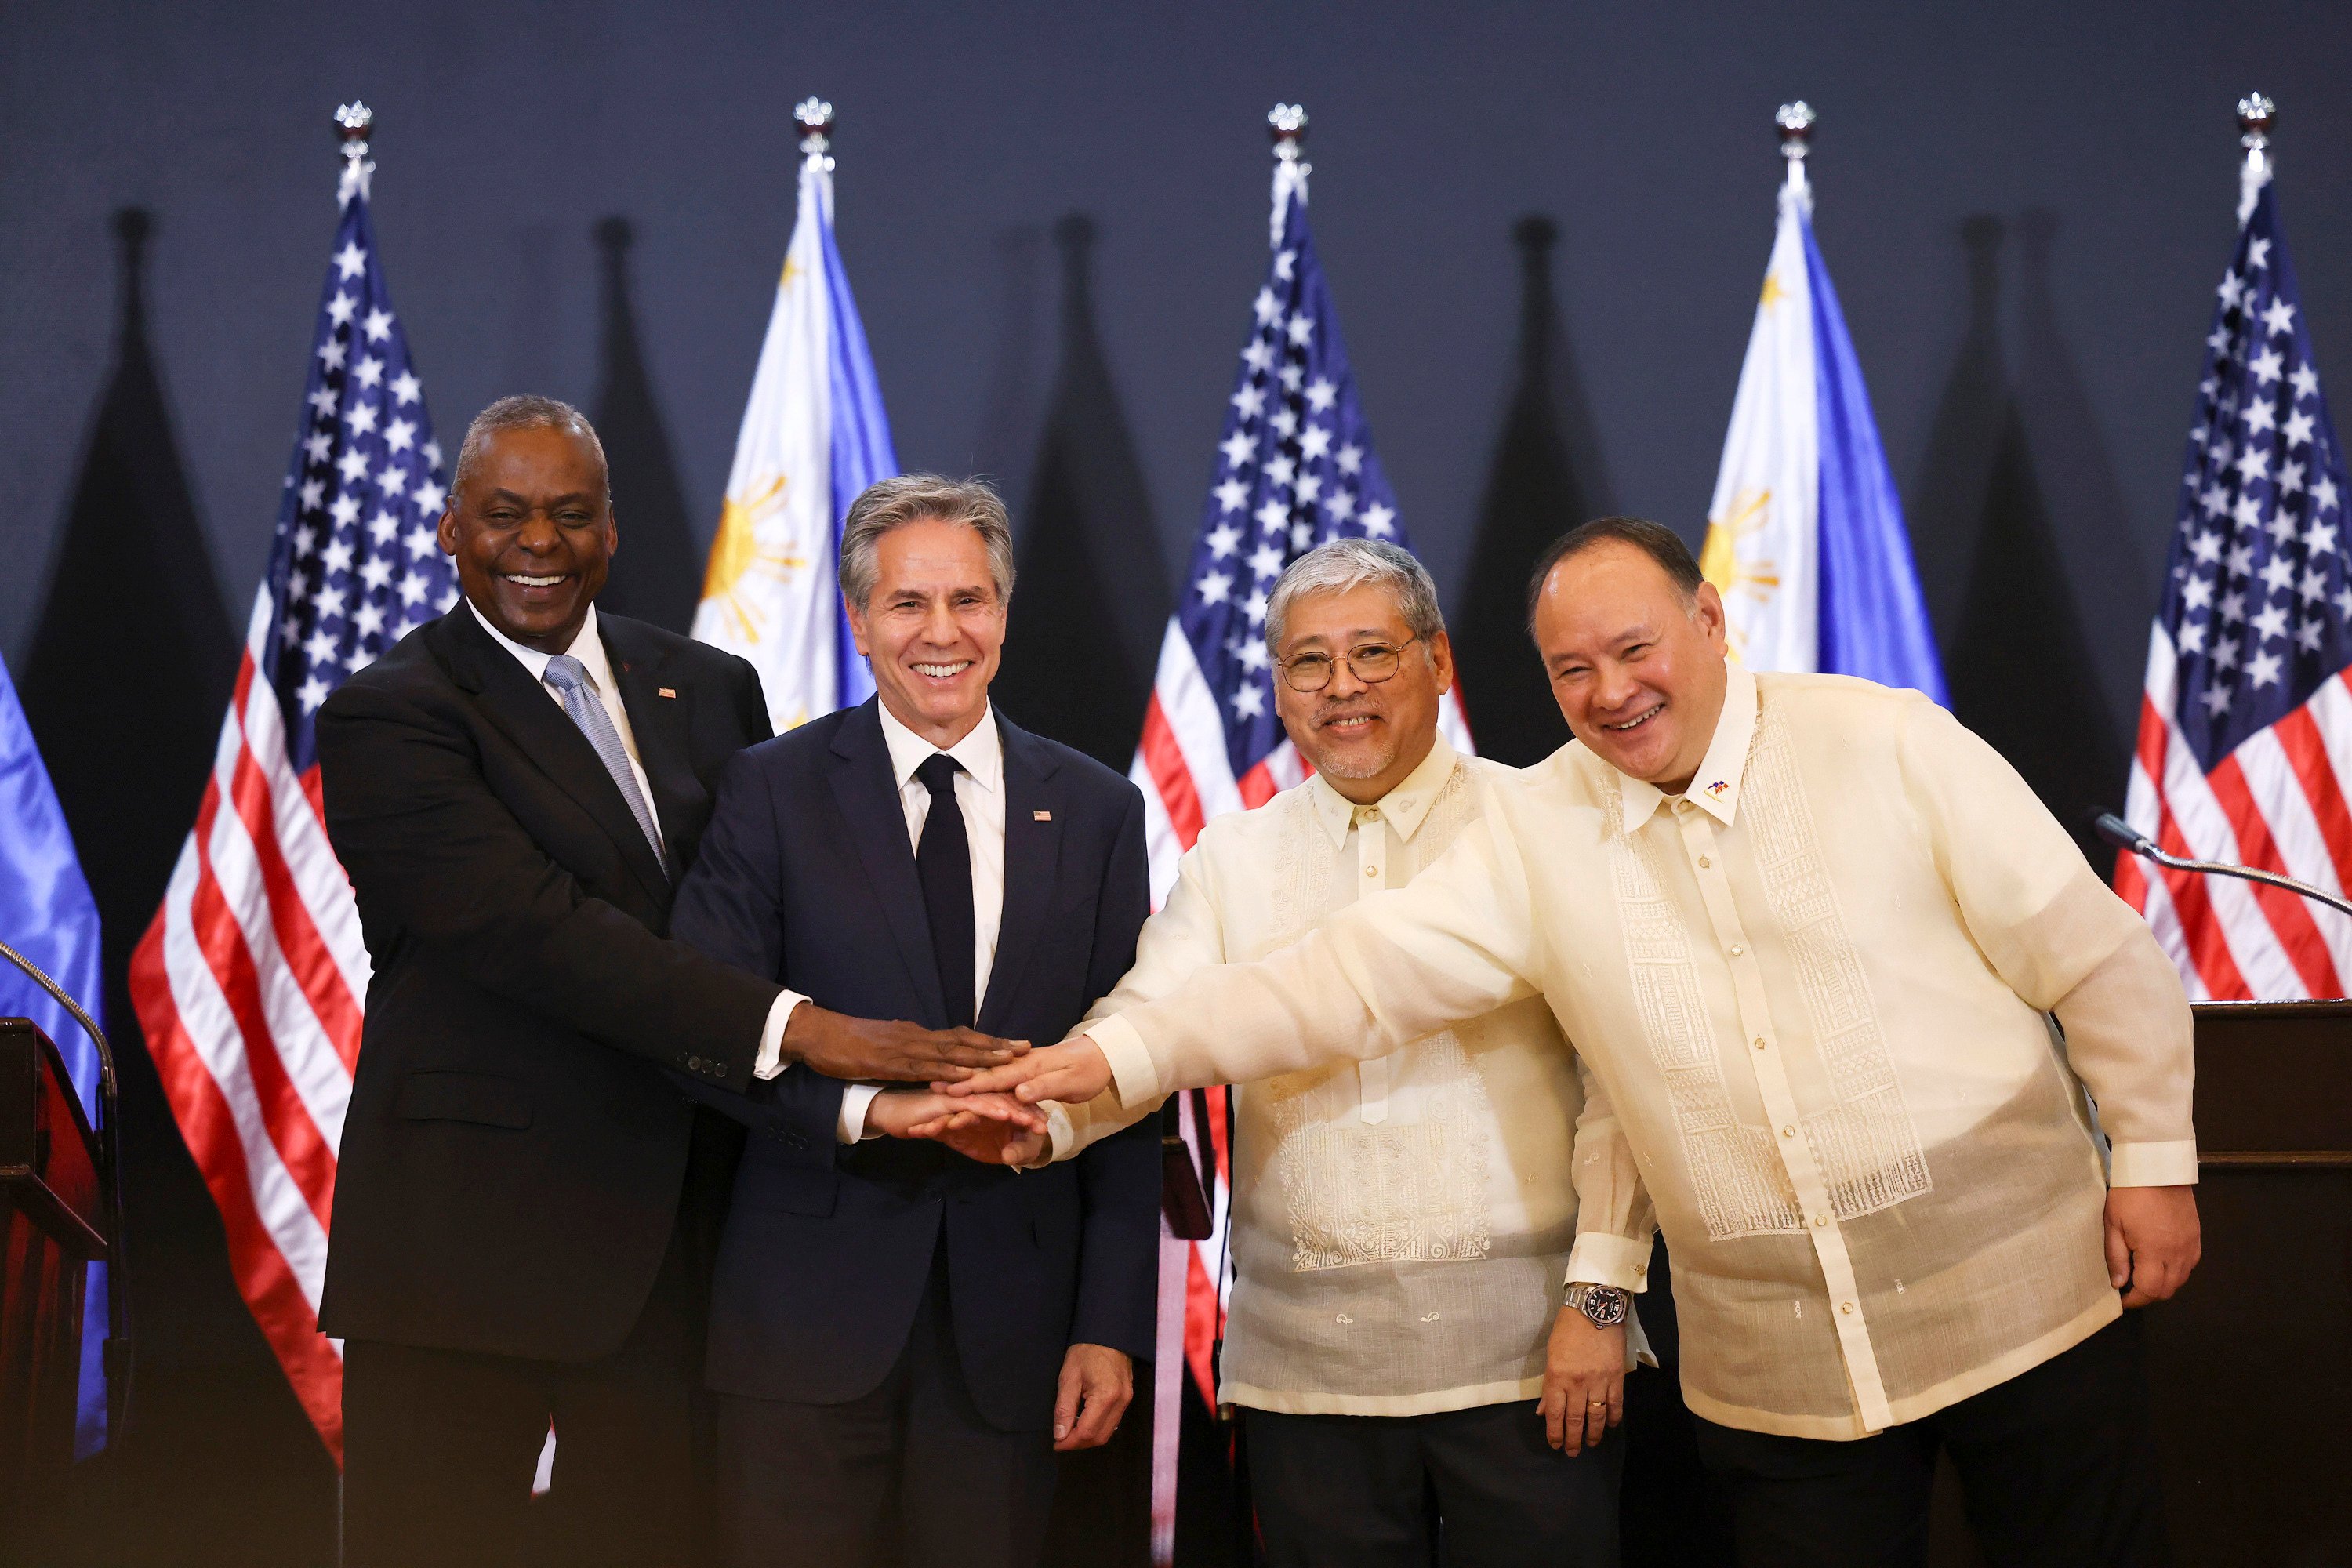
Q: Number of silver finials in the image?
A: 5